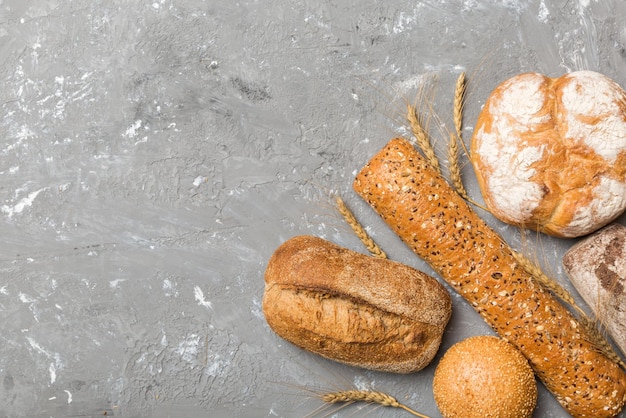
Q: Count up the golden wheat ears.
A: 7